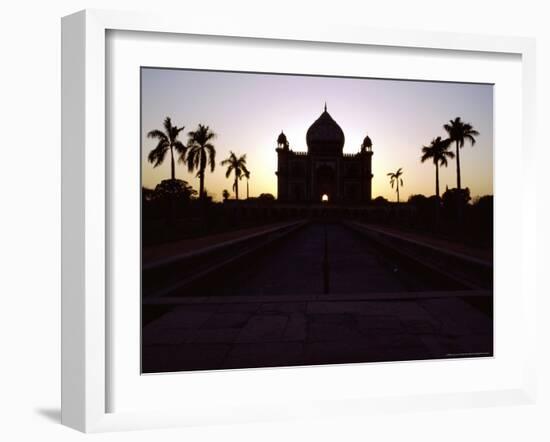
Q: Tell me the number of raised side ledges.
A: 2